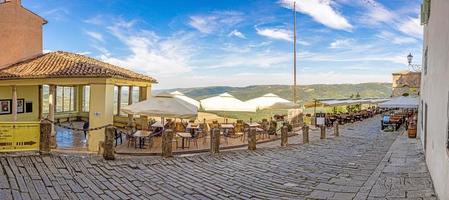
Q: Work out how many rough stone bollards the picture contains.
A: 9